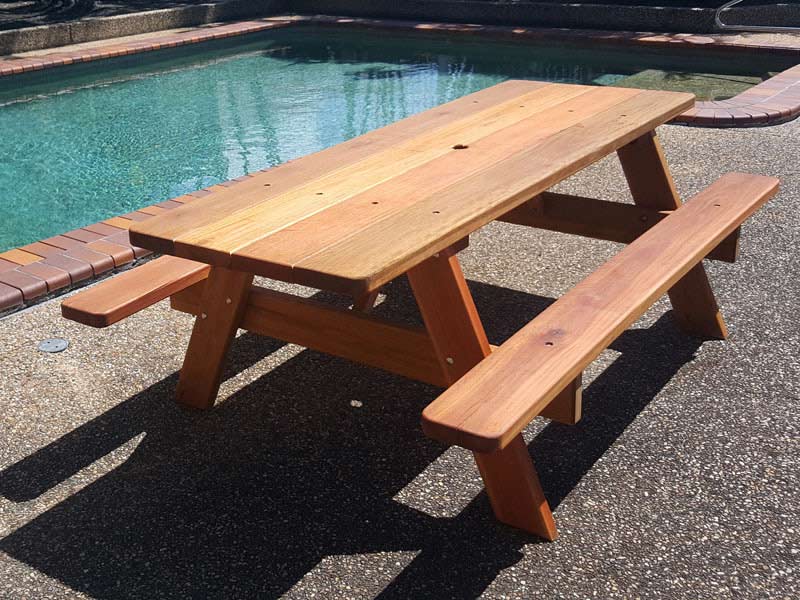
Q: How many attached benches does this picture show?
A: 2